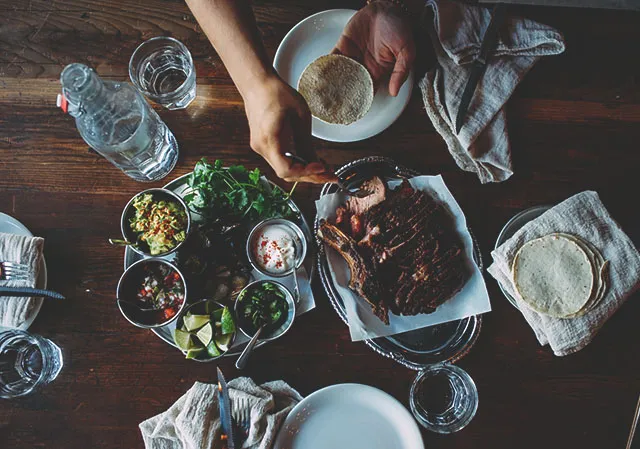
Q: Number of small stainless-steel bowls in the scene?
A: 5